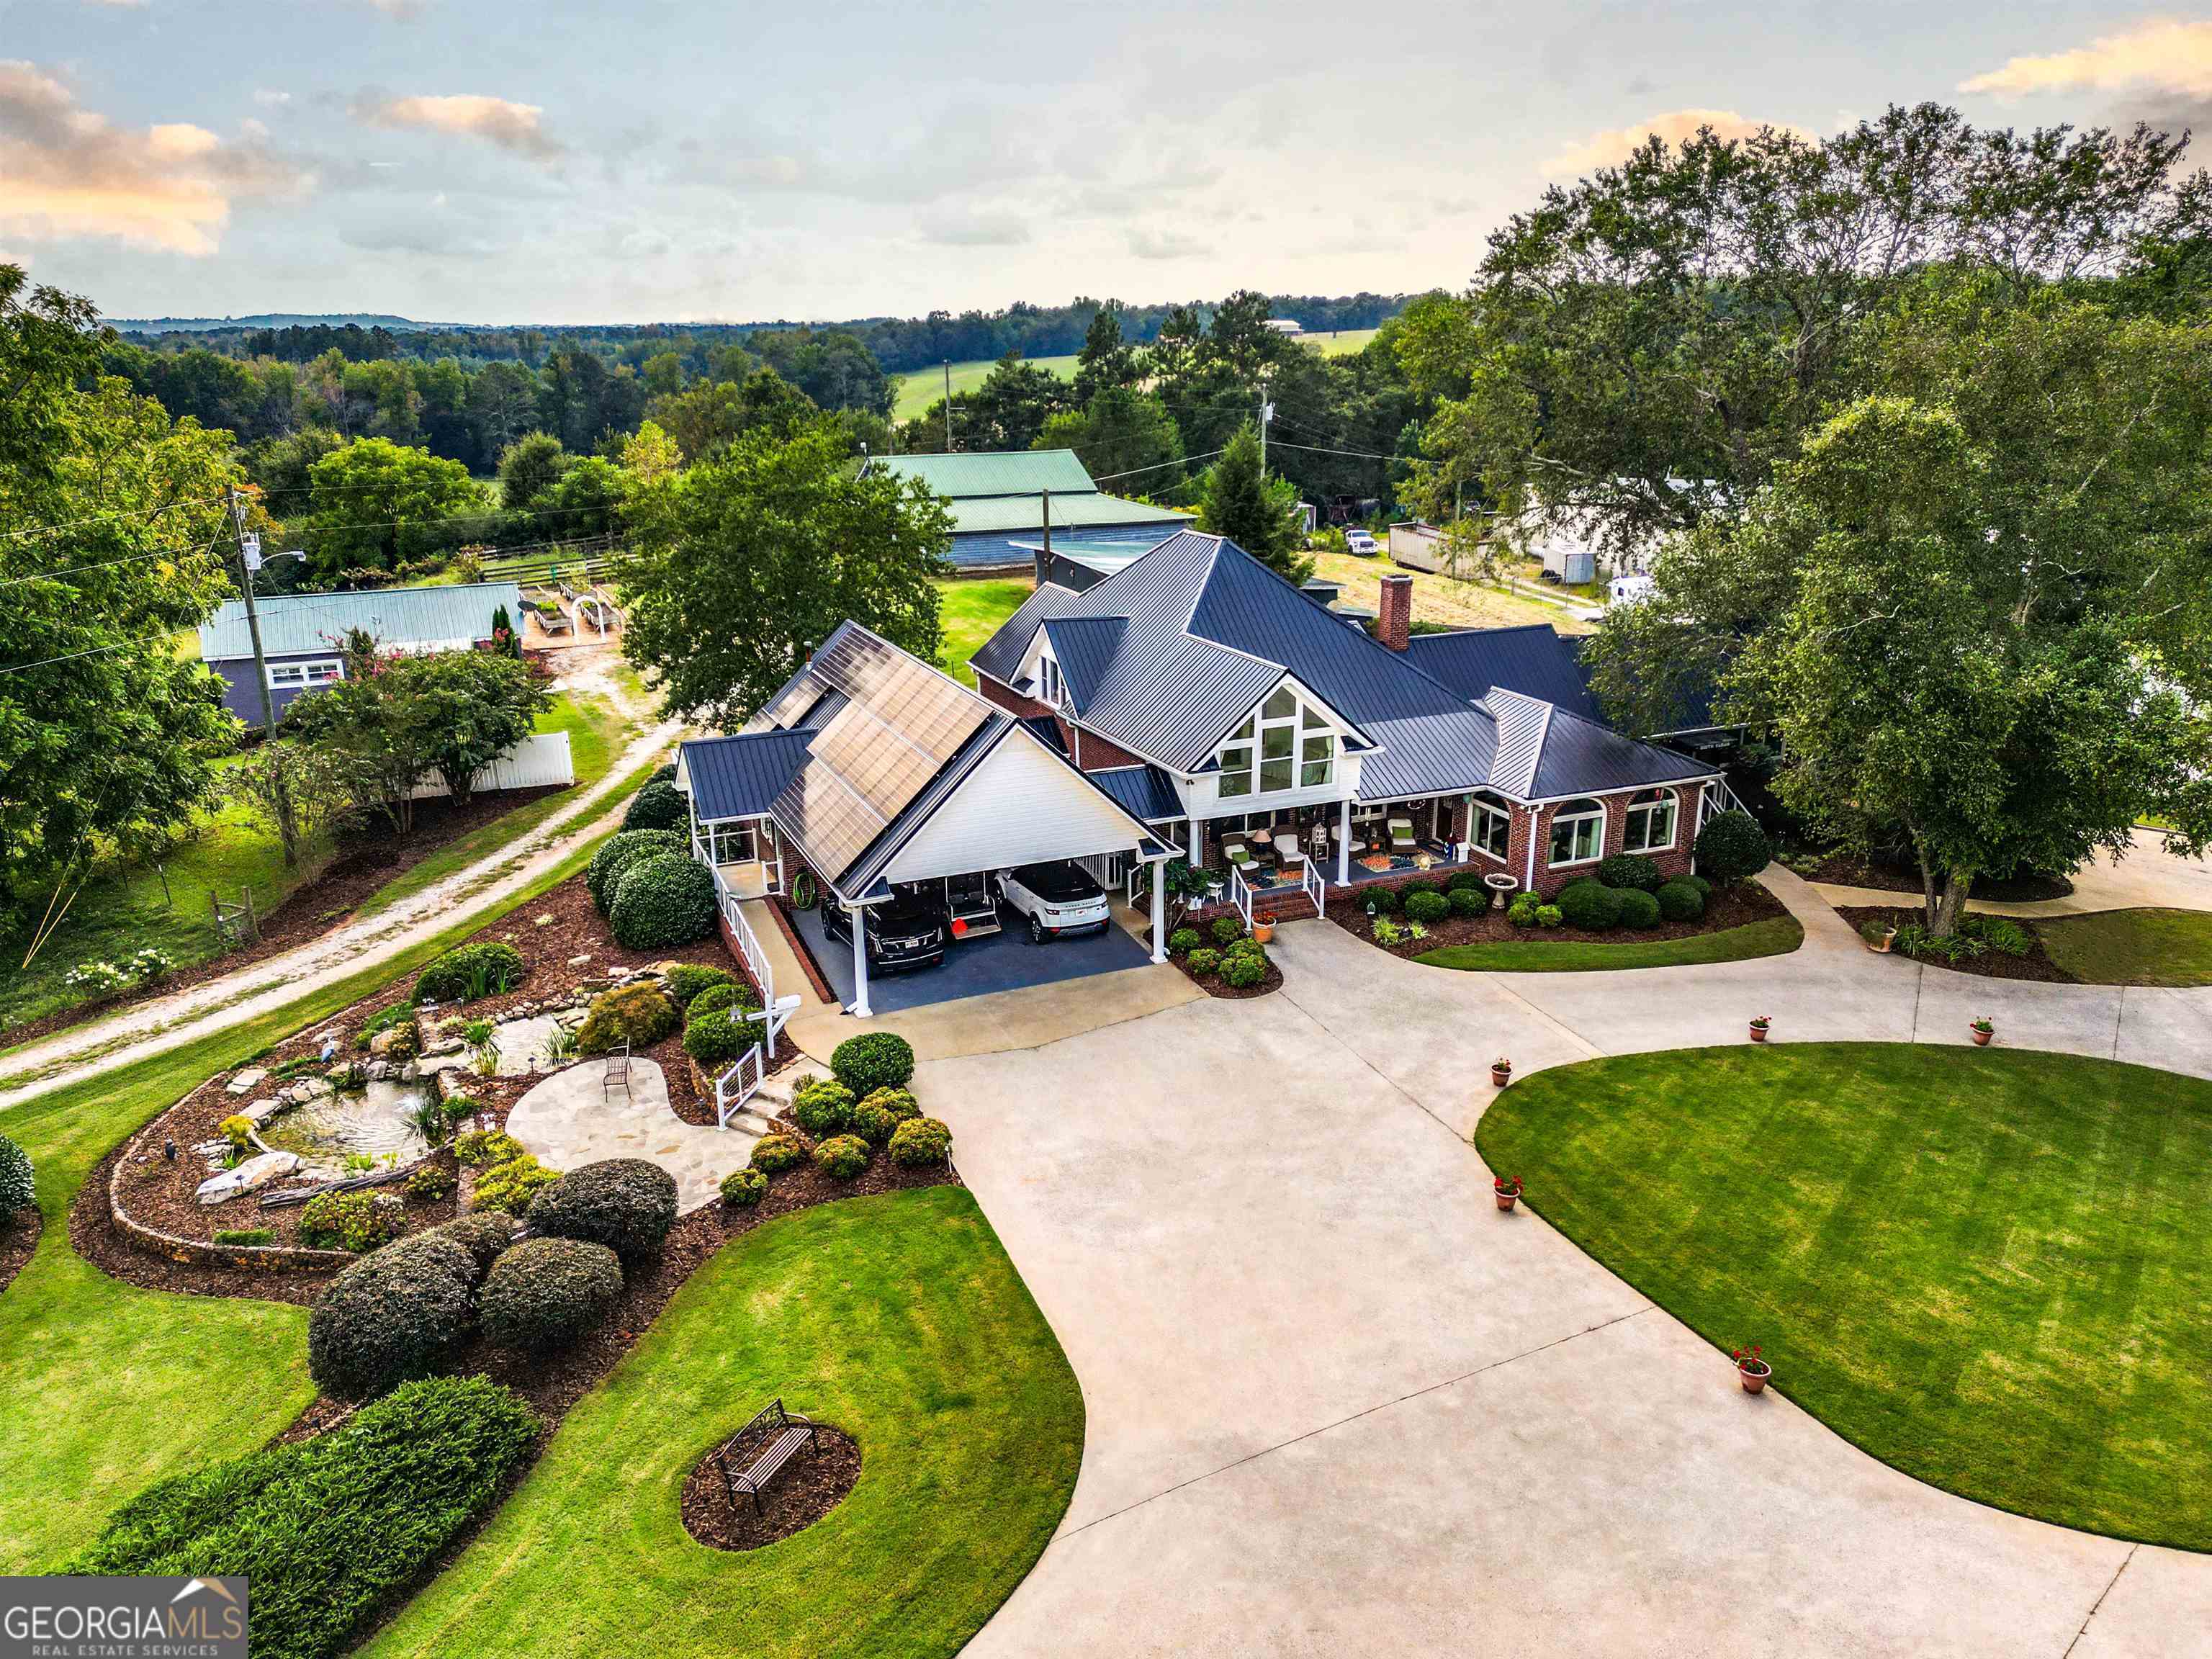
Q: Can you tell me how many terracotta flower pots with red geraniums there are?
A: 5